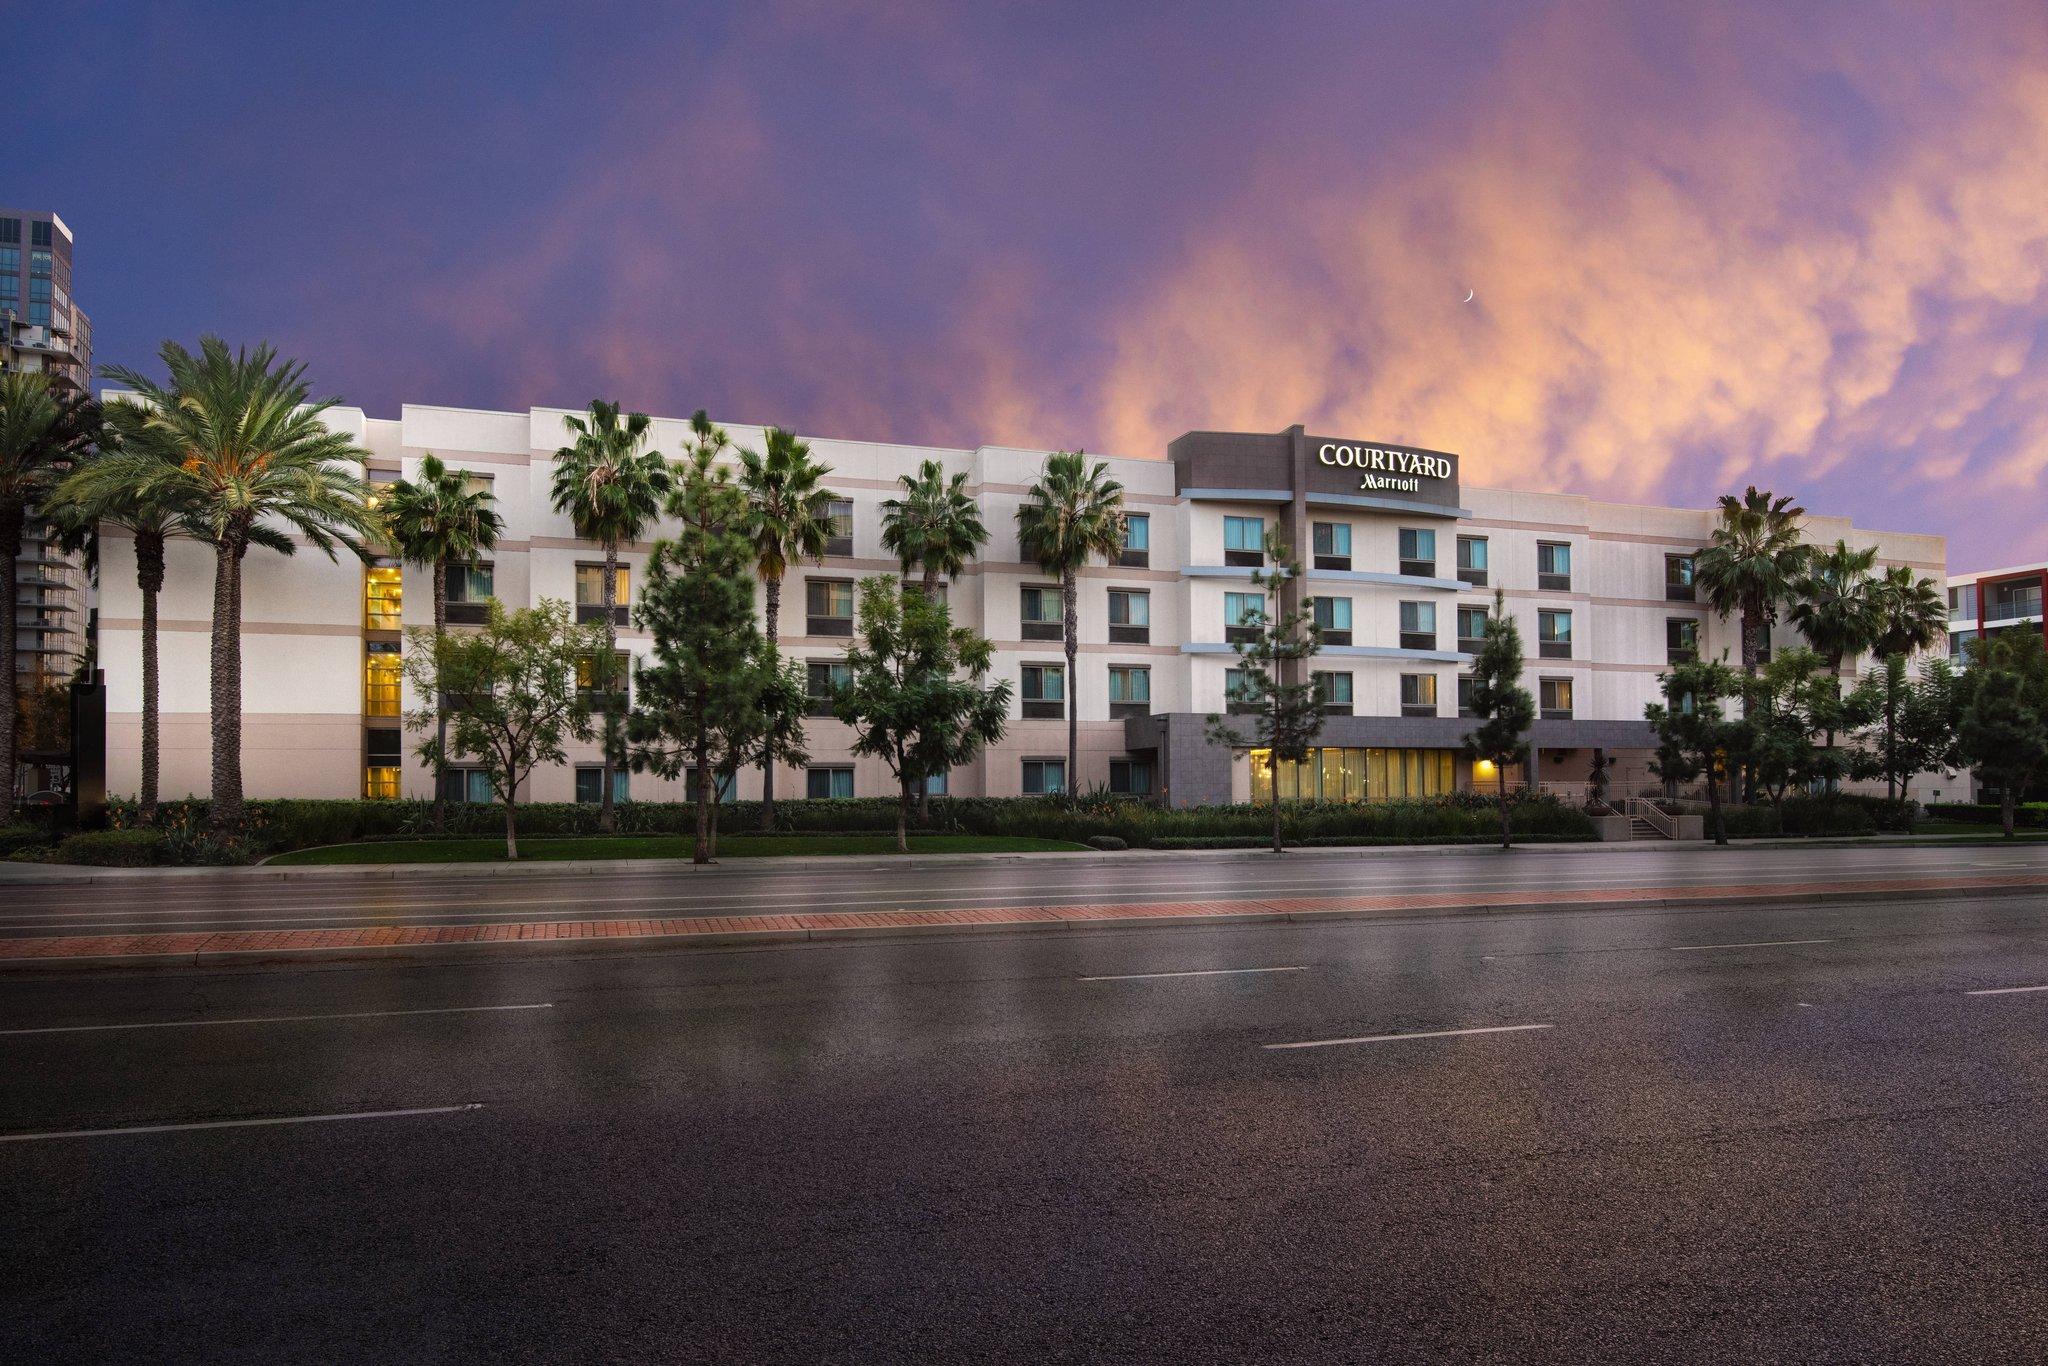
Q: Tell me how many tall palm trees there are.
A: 11